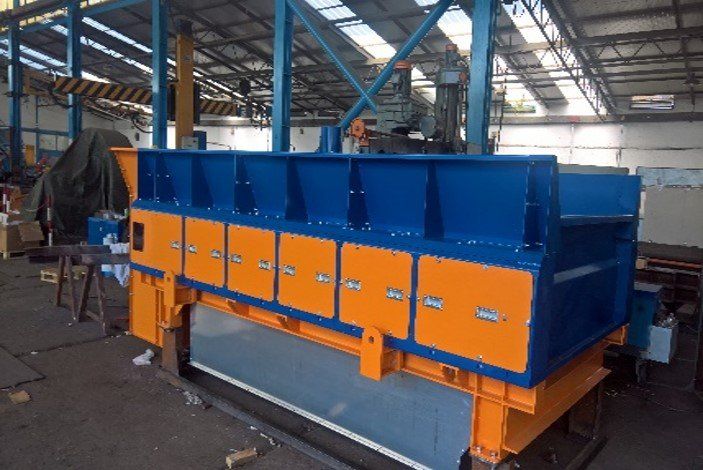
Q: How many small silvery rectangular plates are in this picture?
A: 11